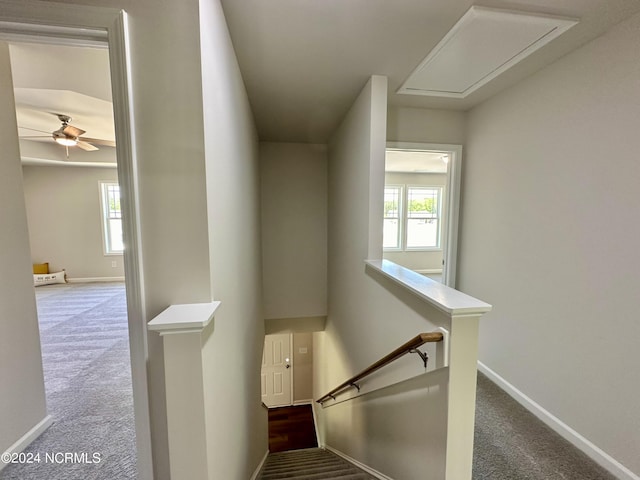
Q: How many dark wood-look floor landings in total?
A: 1